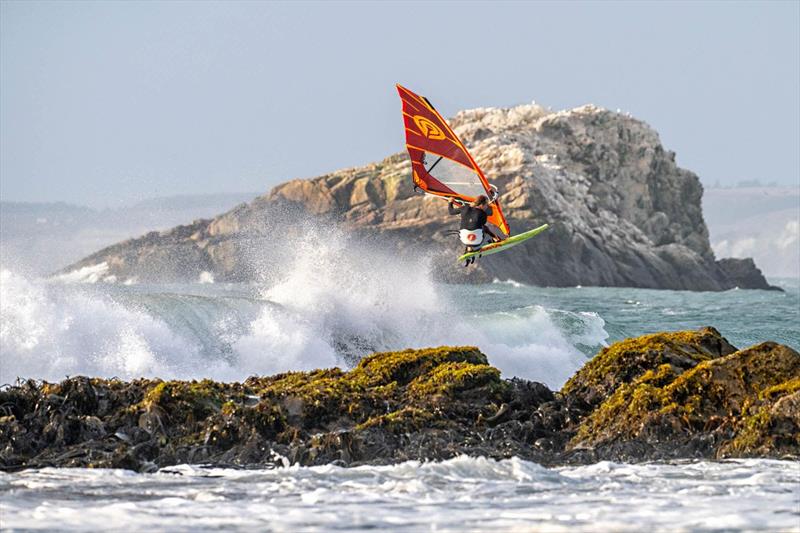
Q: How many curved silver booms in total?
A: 1